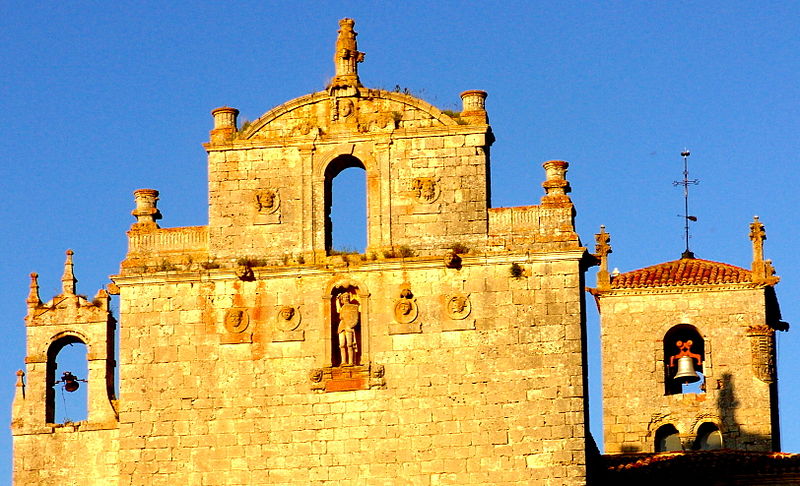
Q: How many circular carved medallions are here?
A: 6